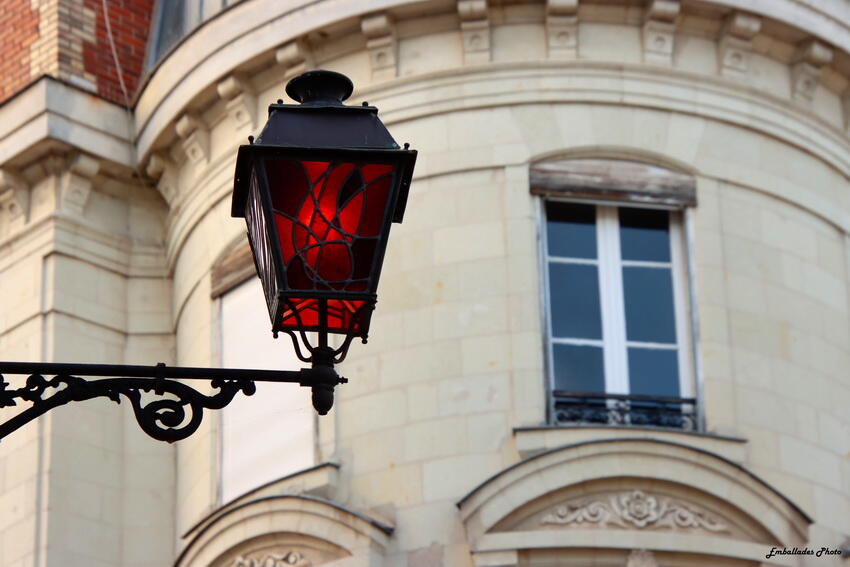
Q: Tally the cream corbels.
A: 12